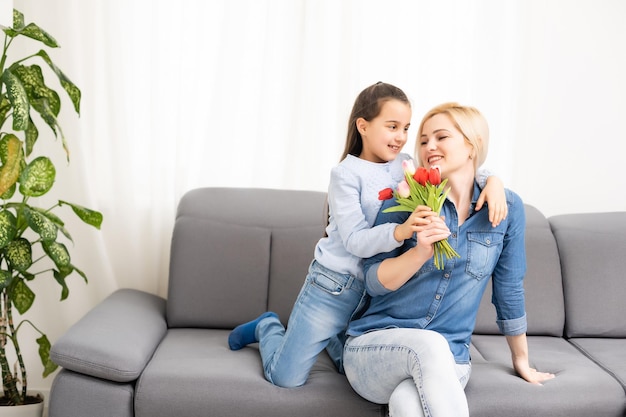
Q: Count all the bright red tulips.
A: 3